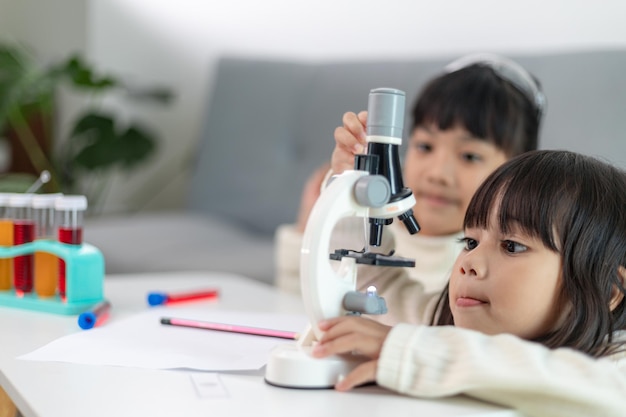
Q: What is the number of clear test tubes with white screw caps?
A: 4